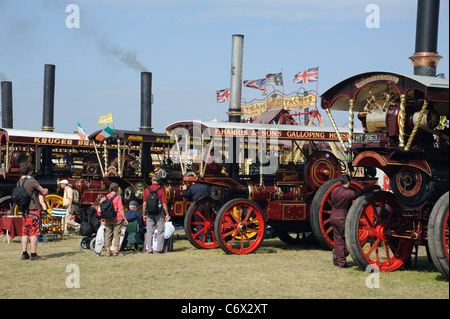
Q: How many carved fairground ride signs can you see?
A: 1